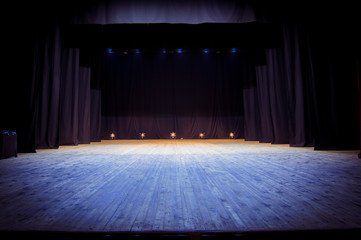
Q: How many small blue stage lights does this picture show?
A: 6